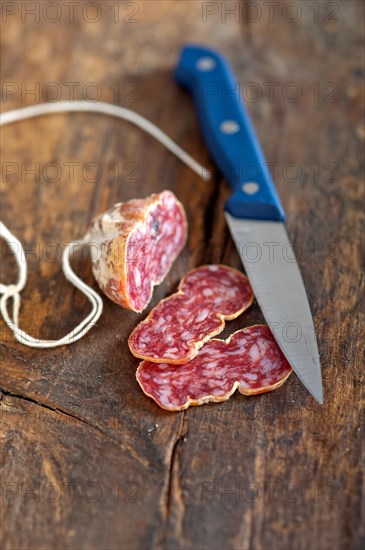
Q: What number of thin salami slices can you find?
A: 2